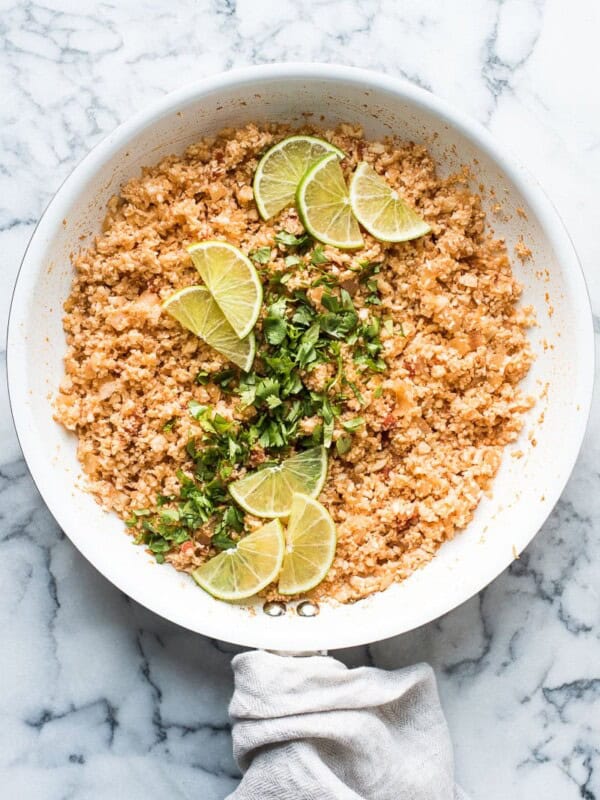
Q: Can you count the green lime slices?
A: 8